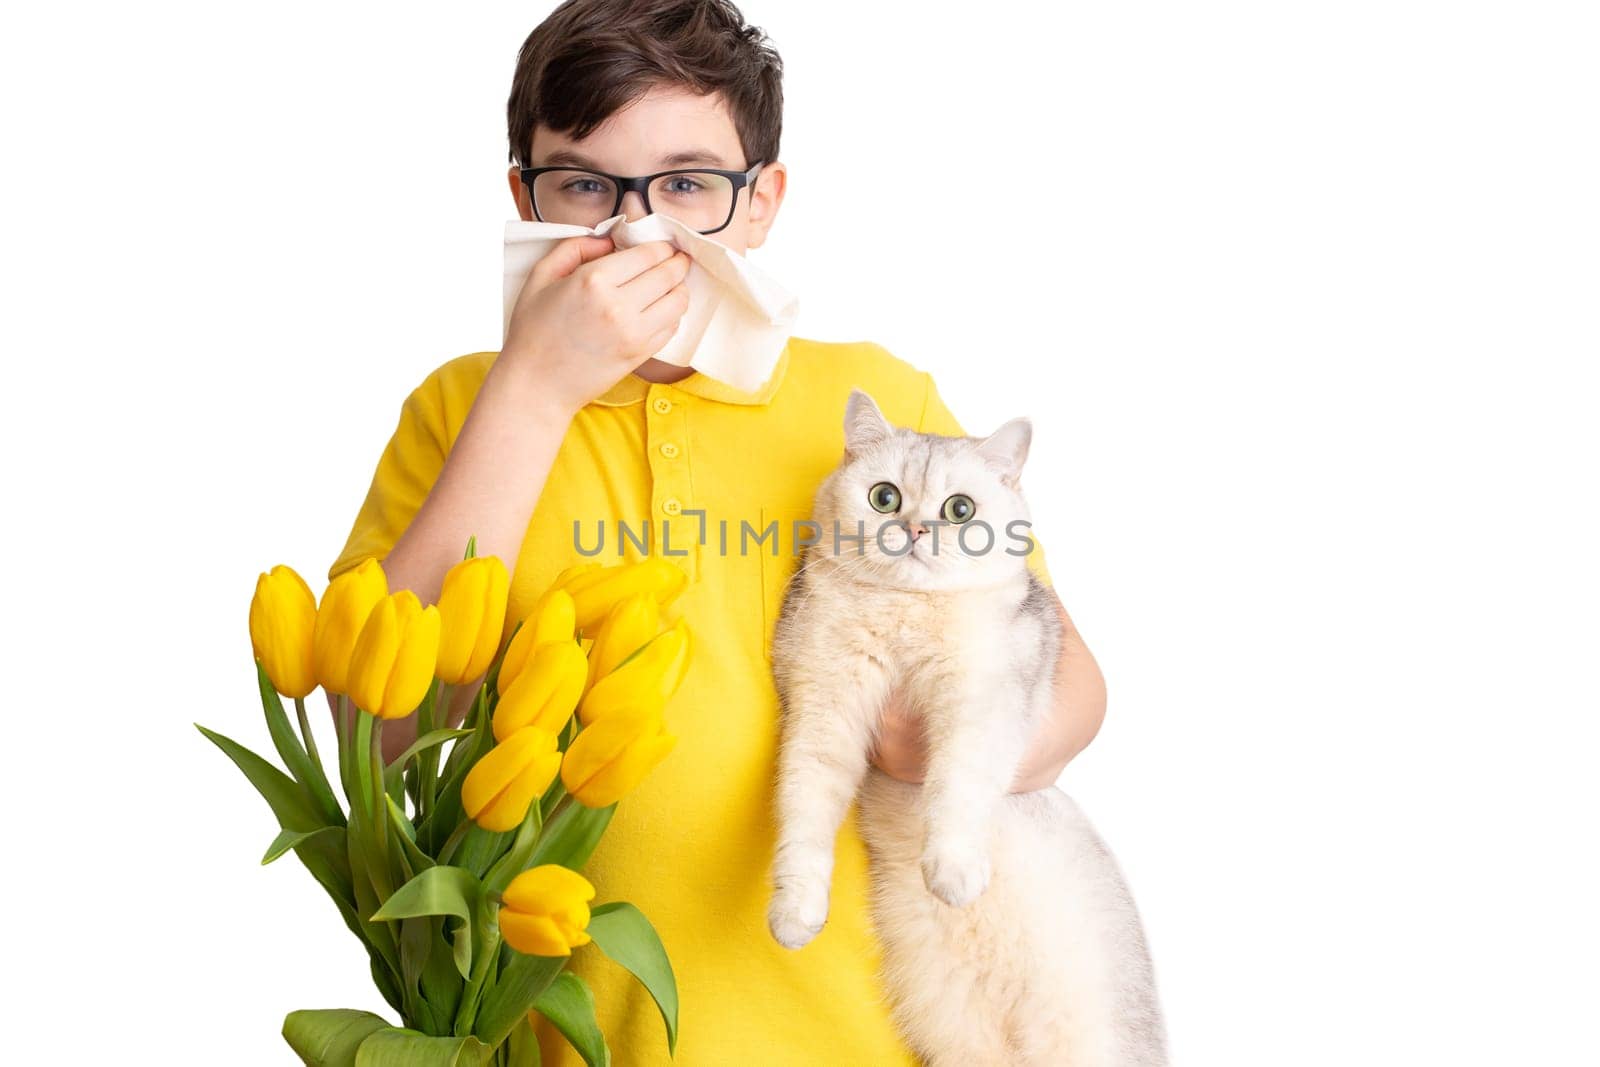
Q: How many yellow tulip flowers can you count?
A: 12